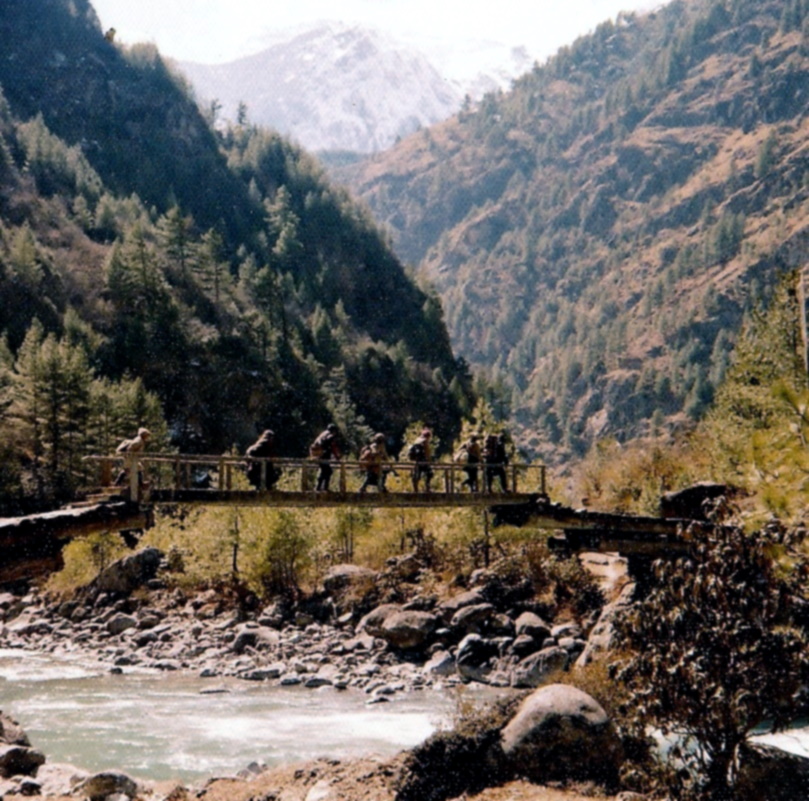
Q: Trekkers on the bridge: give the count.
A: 7